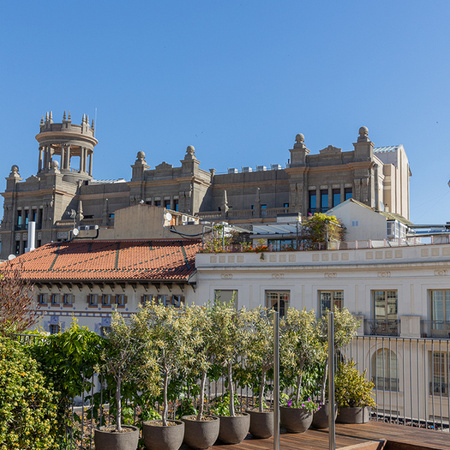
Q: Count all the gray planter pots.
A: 8